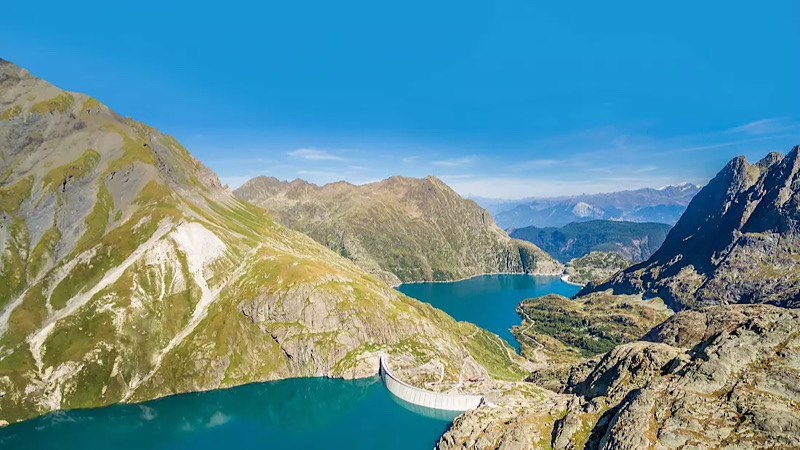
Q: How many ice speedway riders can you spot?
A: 0